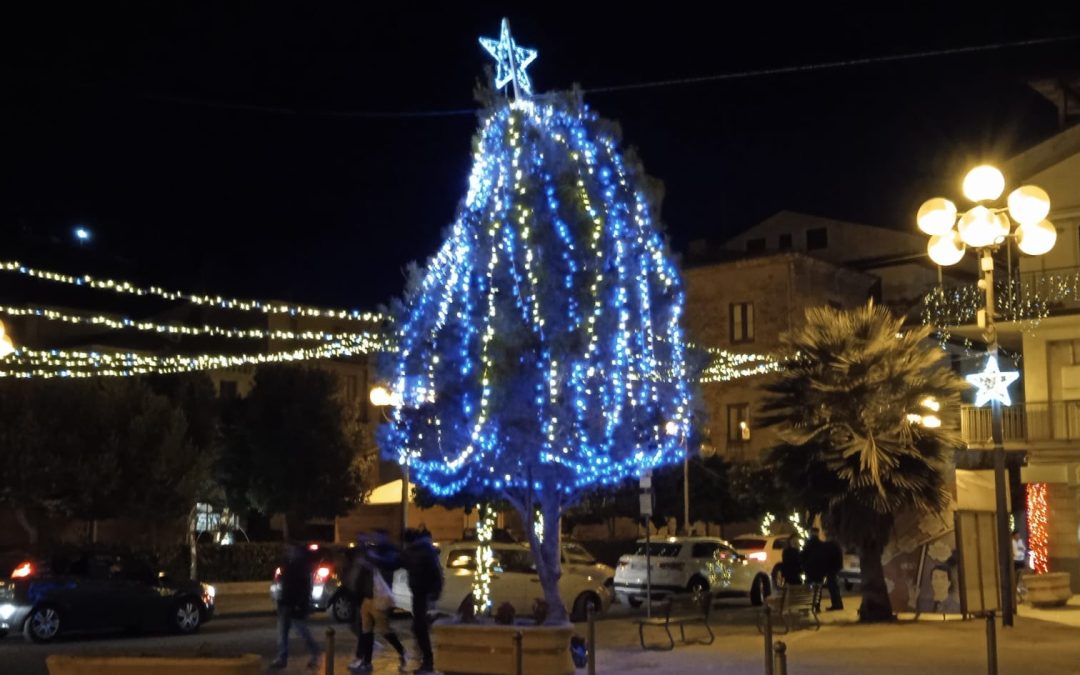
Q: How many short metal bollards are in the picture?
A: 6